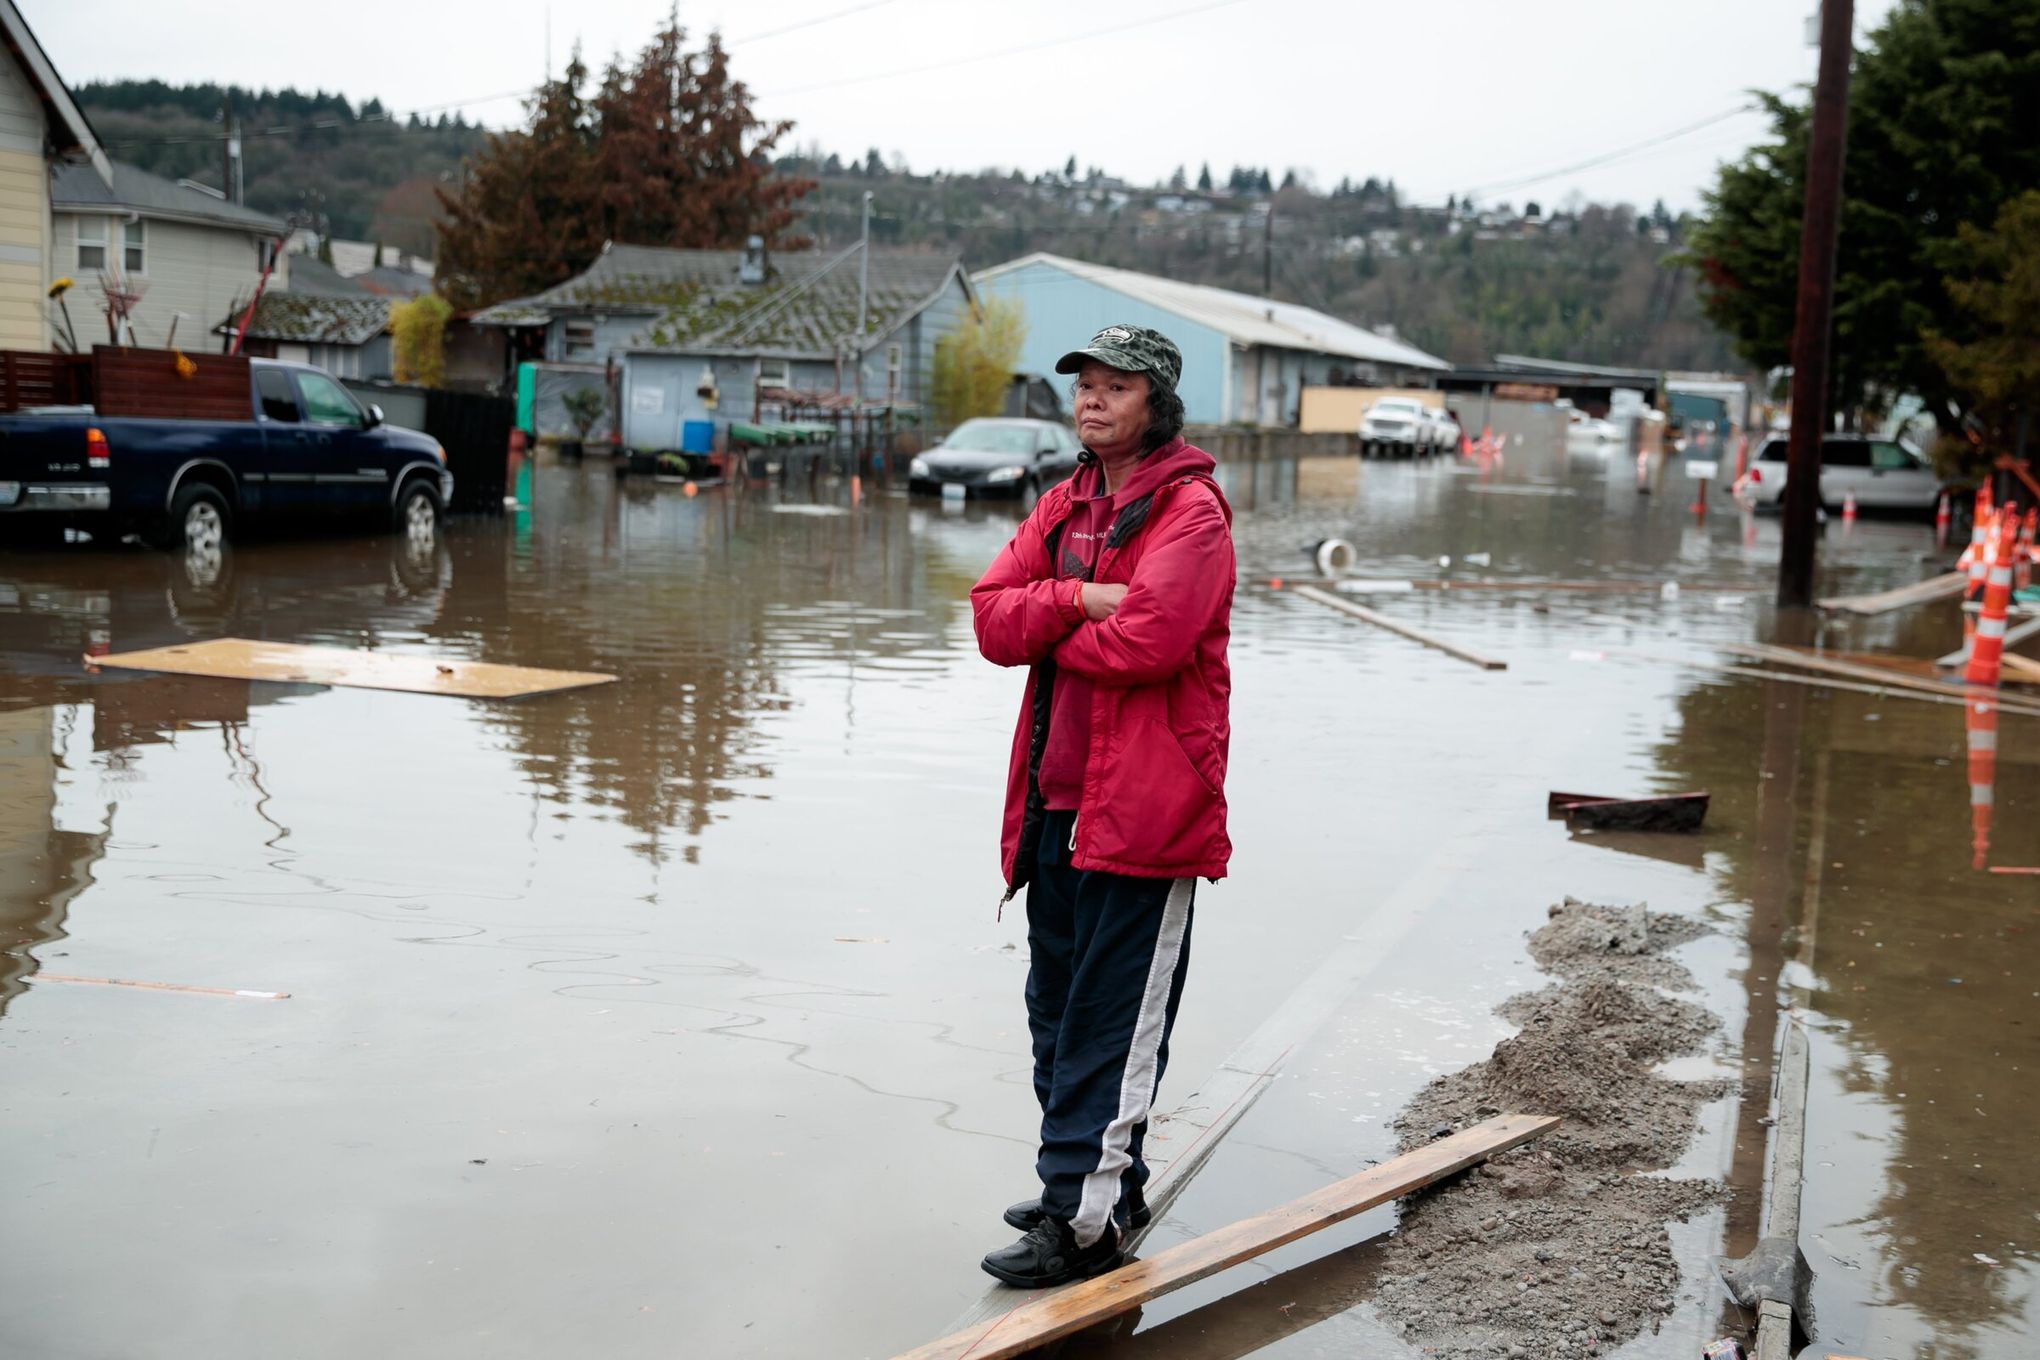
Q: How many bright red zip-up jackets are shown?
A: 1